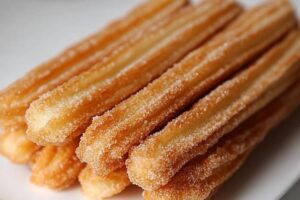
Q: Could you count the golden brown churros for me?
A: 8